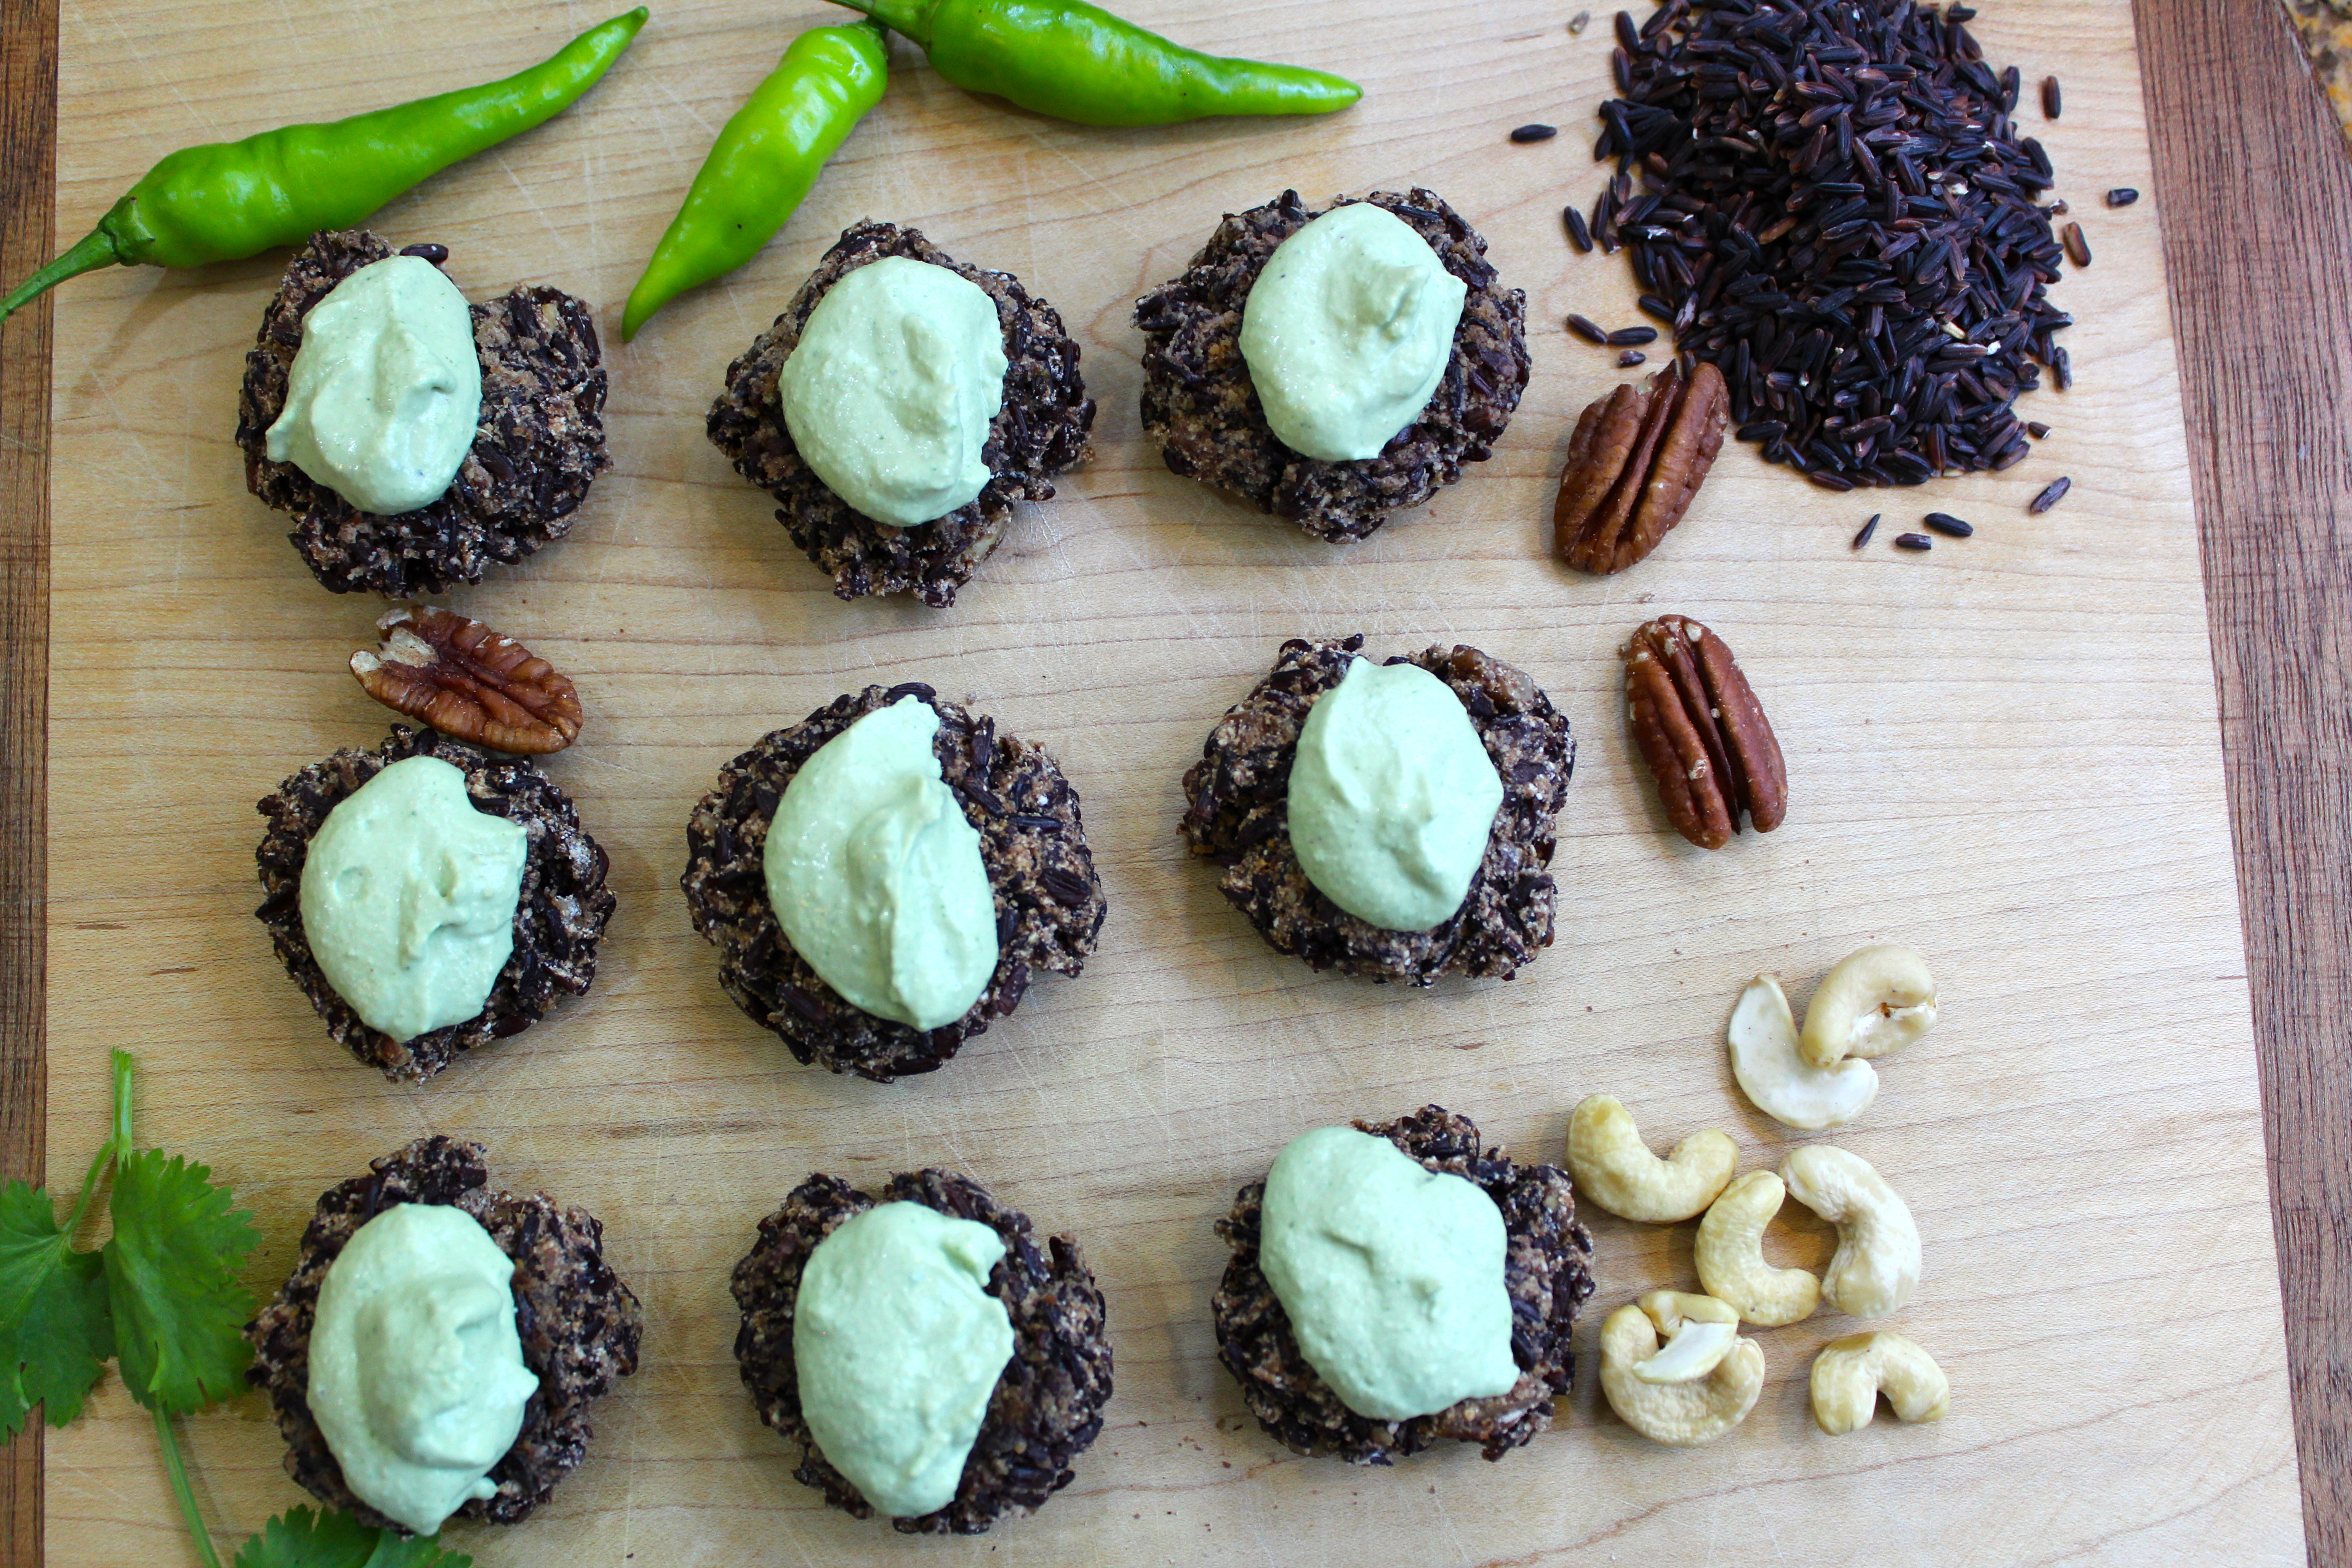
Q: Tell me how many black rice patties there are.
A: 9